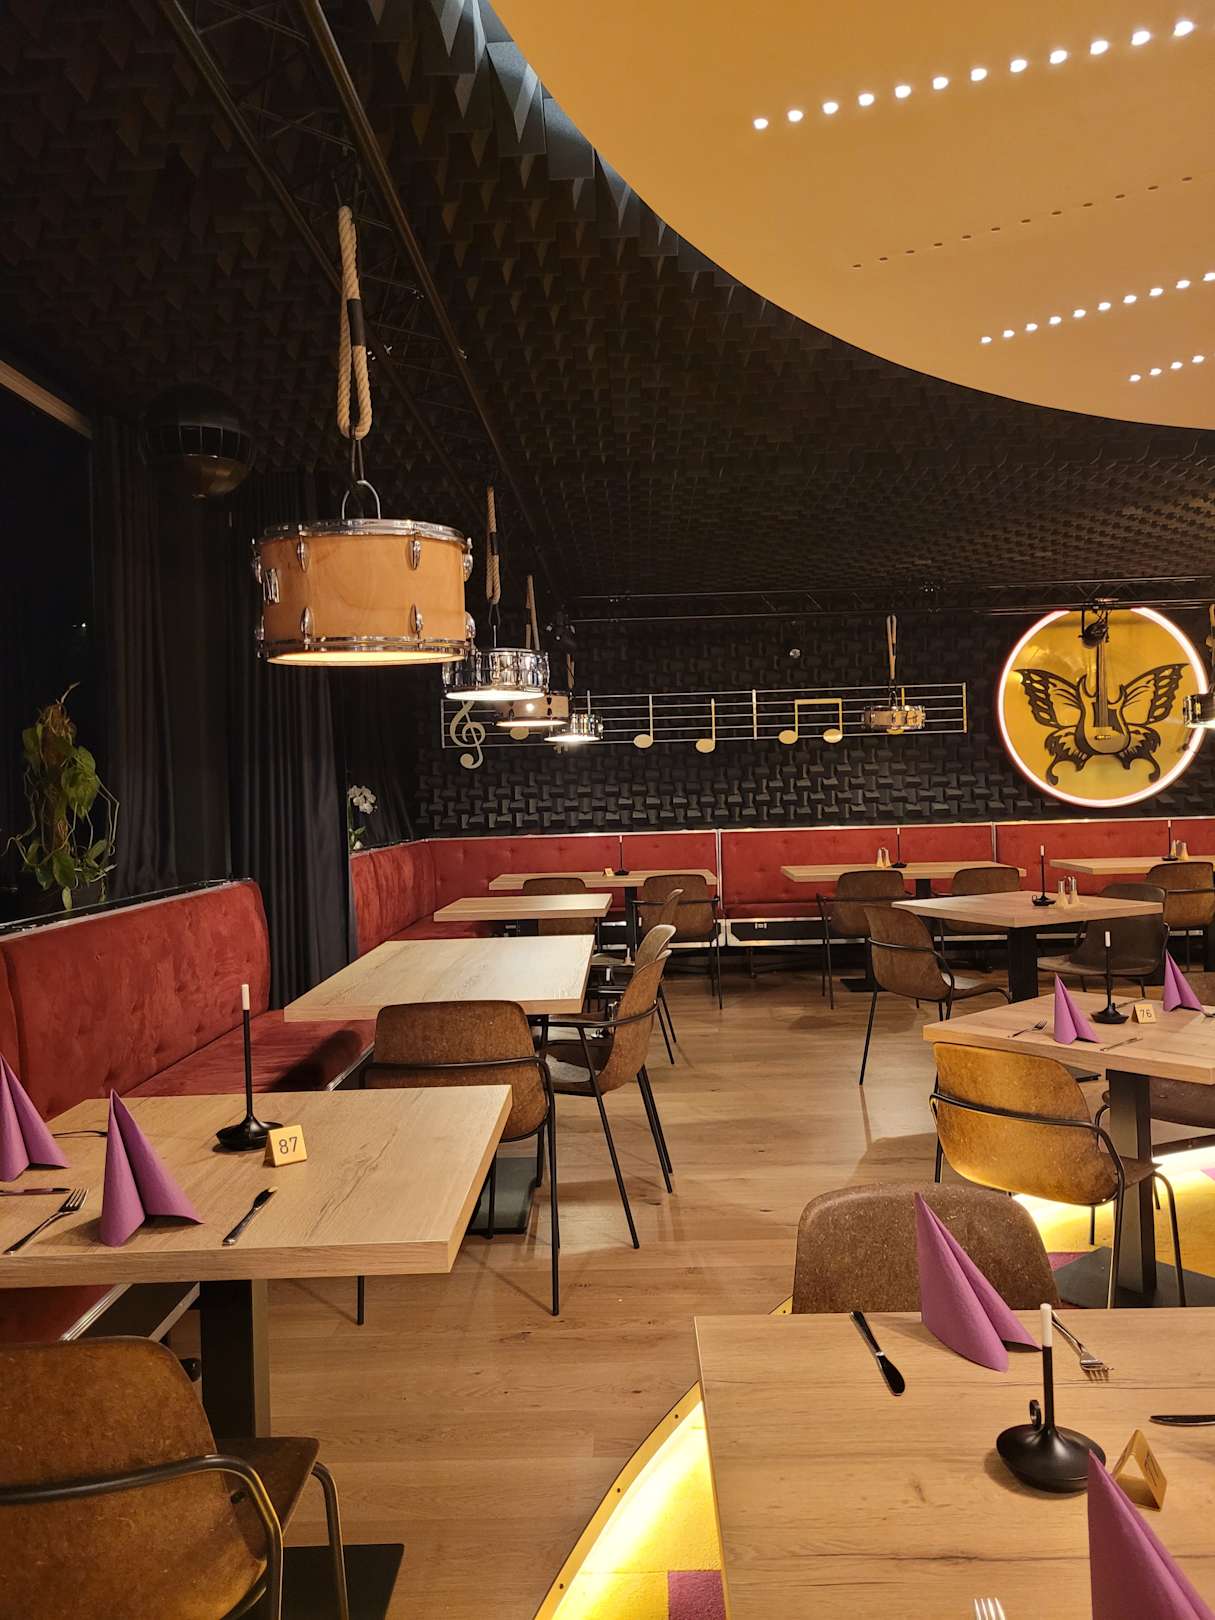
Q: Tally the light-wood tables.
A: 9